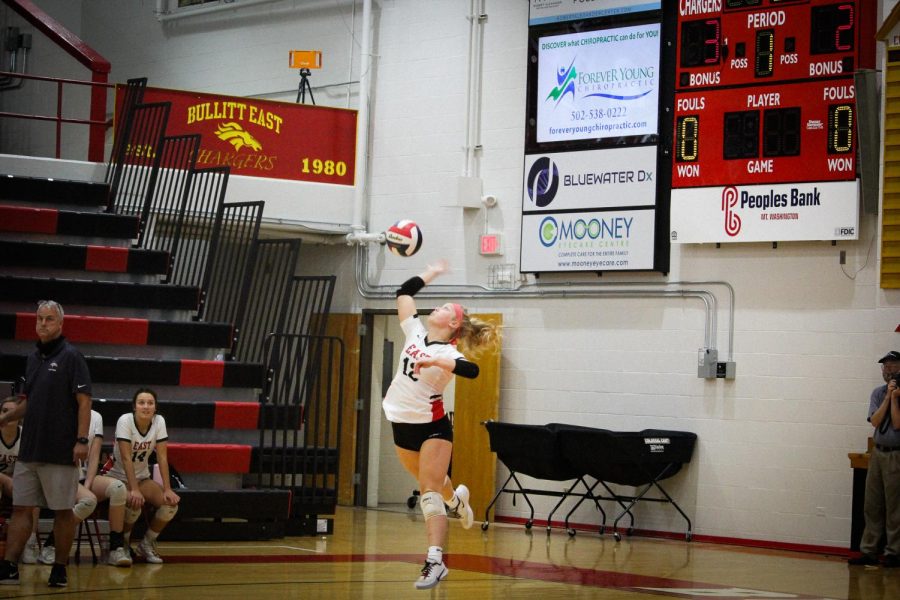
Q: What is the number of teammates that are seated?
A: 3